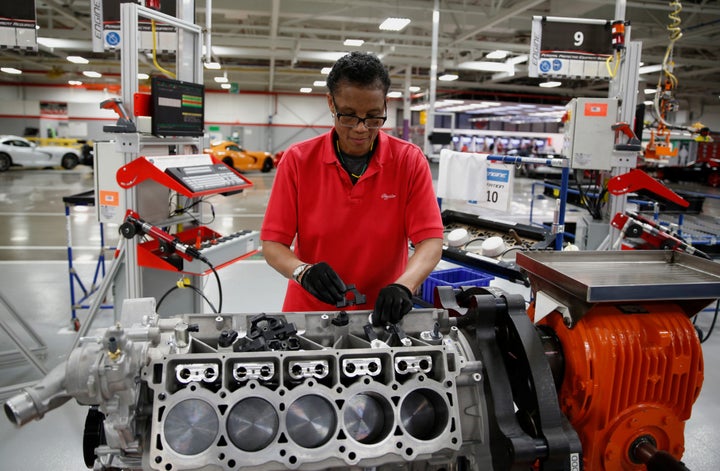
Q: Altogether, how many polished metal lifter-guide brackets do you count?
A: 5